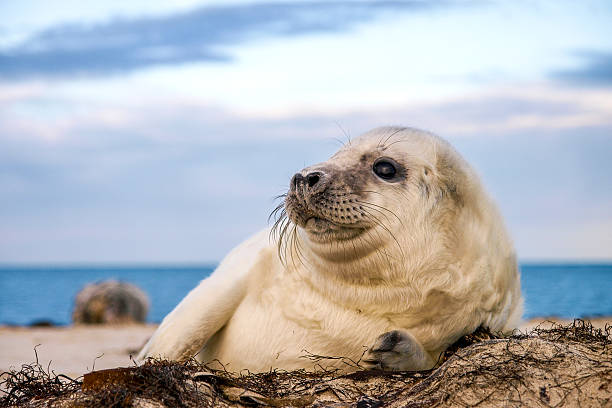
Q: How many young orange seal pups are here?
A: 0